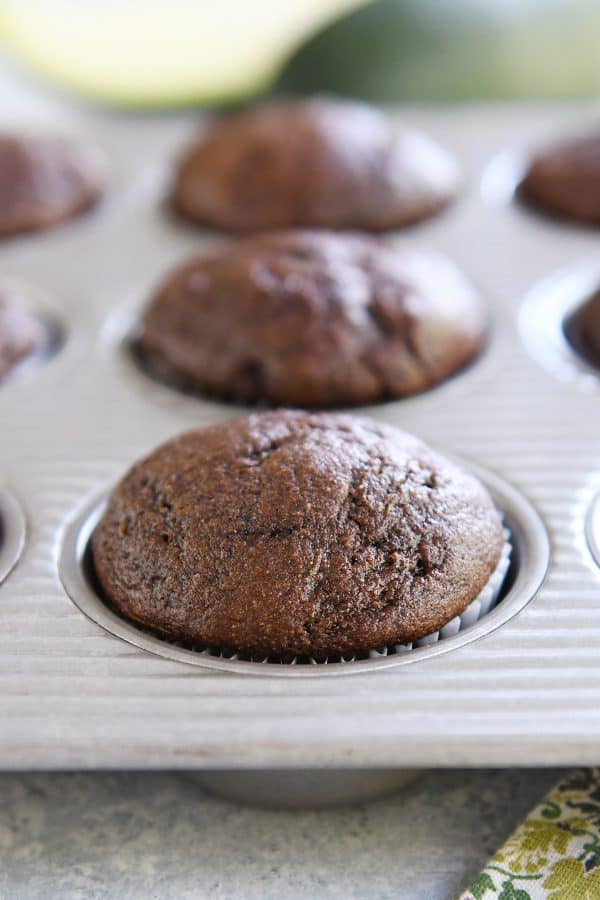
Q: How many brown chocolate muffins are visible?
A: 7